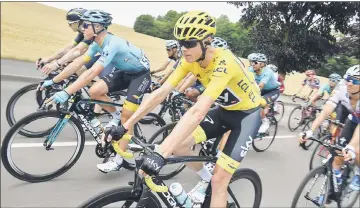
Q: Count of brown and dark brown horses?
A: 0